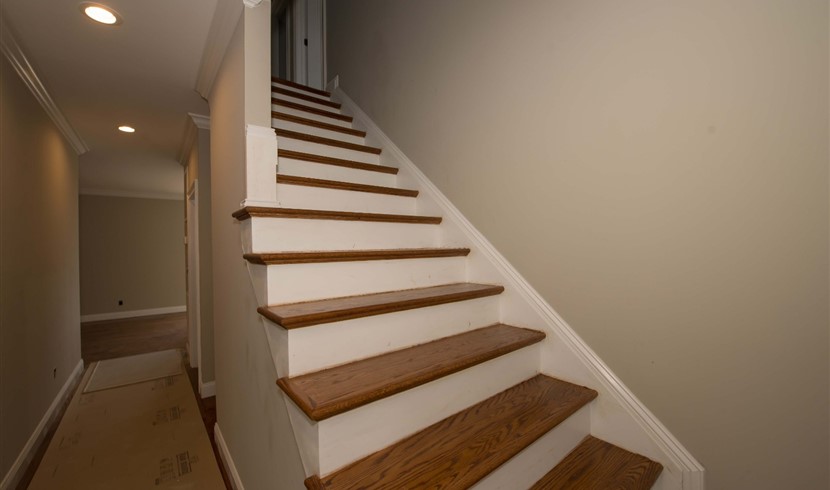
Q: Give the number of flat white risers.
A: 12